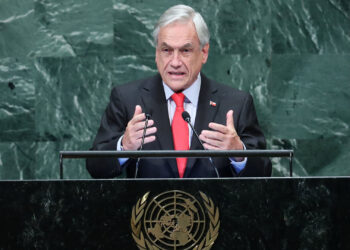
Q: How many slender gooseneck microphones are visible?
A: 2